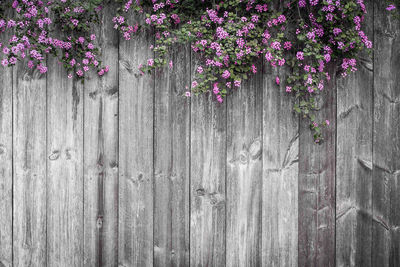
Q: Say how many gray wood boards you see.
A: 12